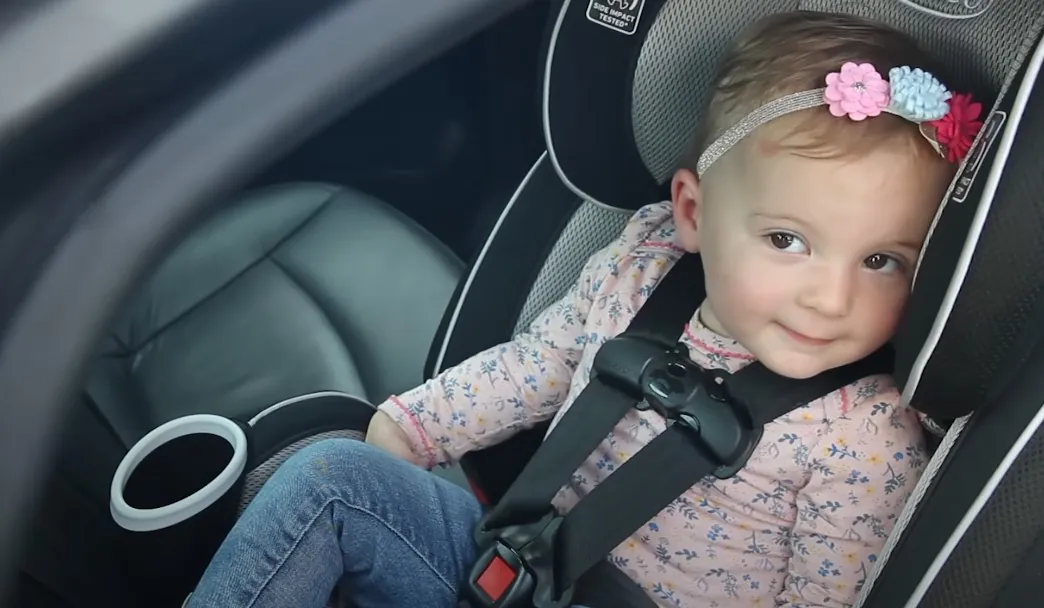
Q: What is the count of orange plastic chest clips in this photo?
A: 0